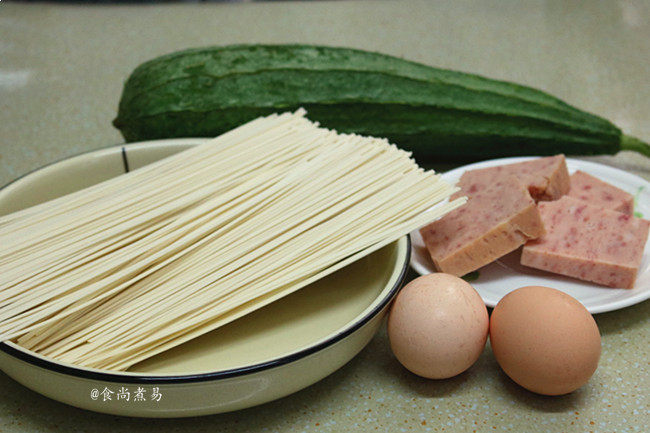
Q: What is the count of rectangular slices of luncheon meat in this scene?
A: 4